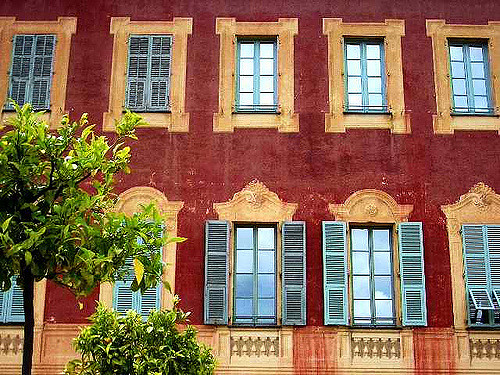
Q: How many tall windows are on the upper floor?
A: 5